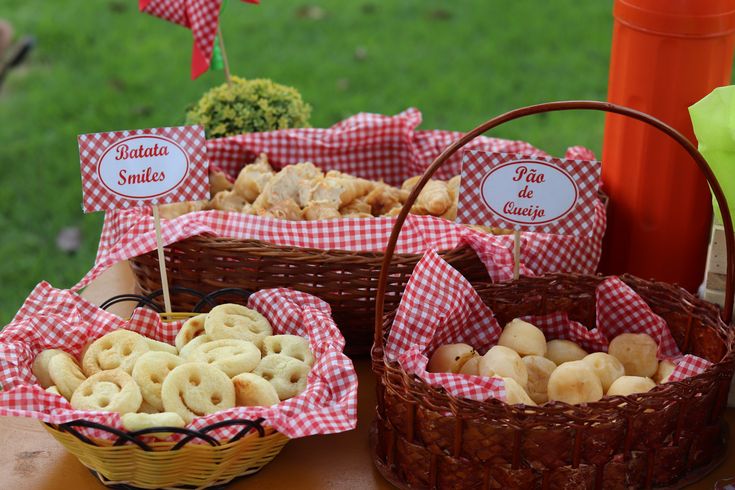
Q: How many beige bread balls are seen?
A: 12